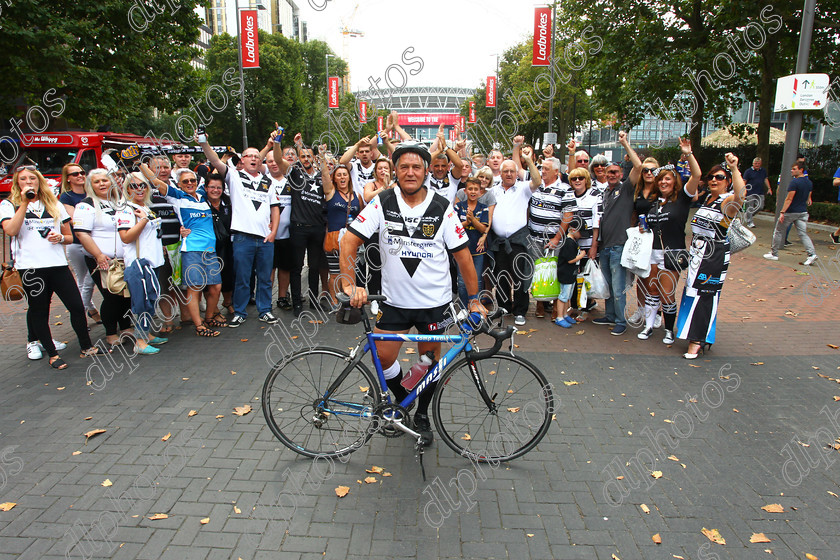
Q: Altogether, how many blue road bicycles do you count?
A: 1